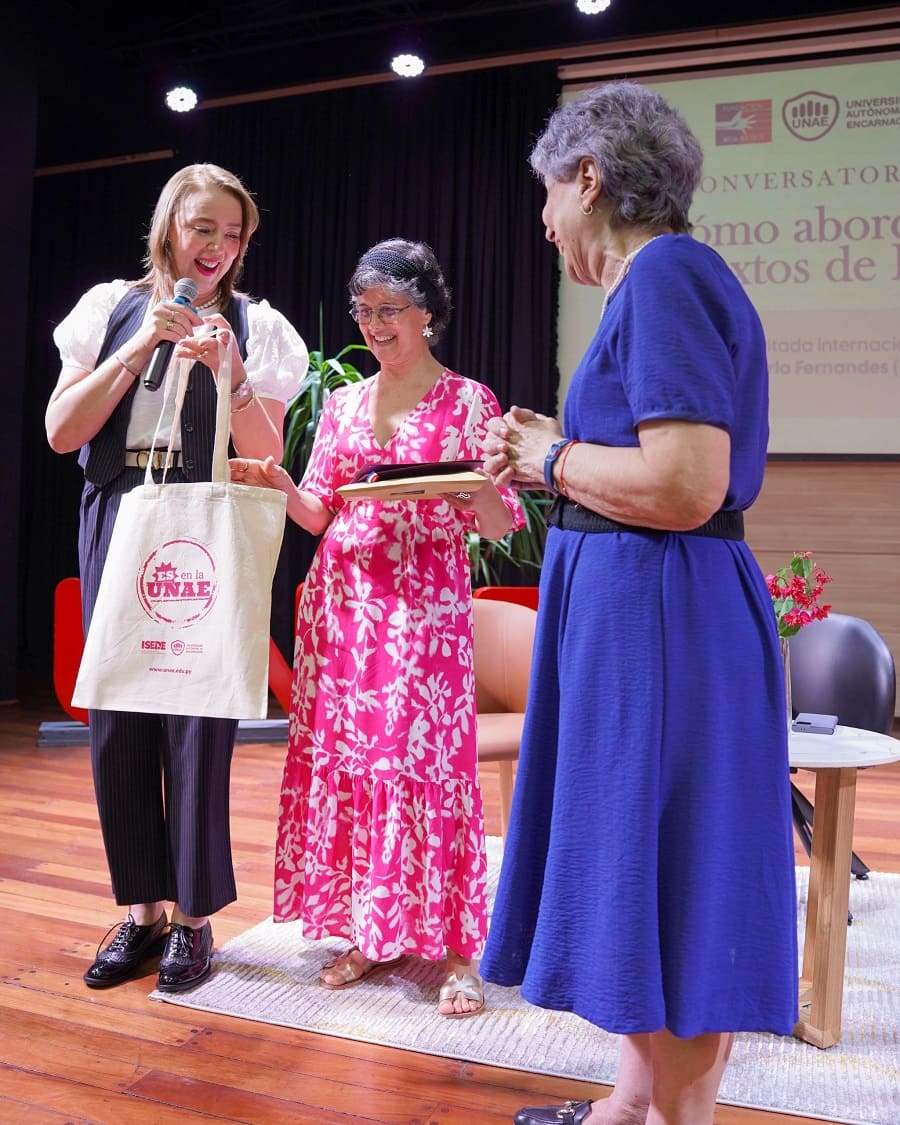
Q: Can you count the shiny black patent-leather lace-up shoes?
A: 2